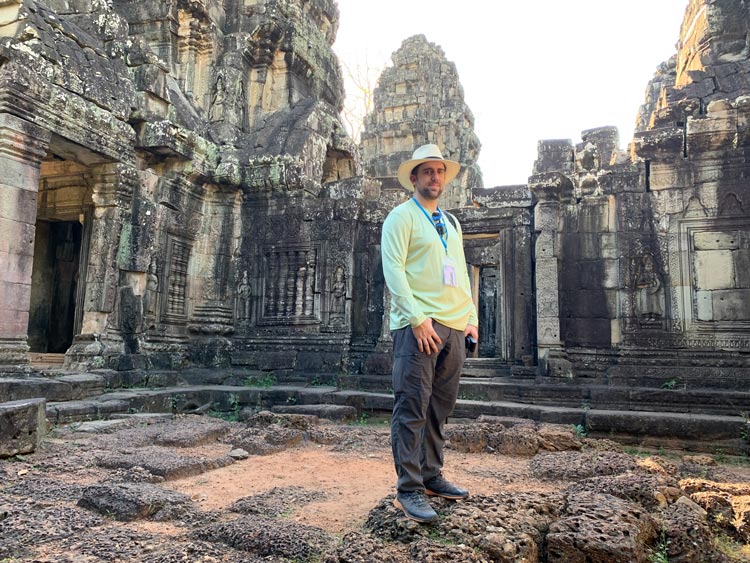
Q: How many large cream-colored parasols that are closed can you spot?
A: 0